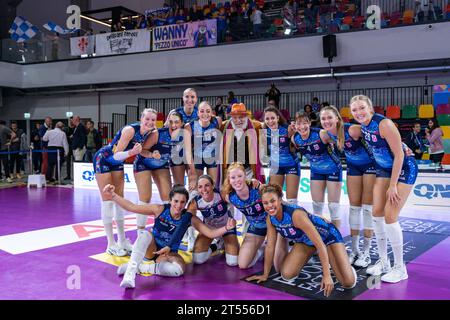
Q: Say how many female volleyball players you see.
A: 12